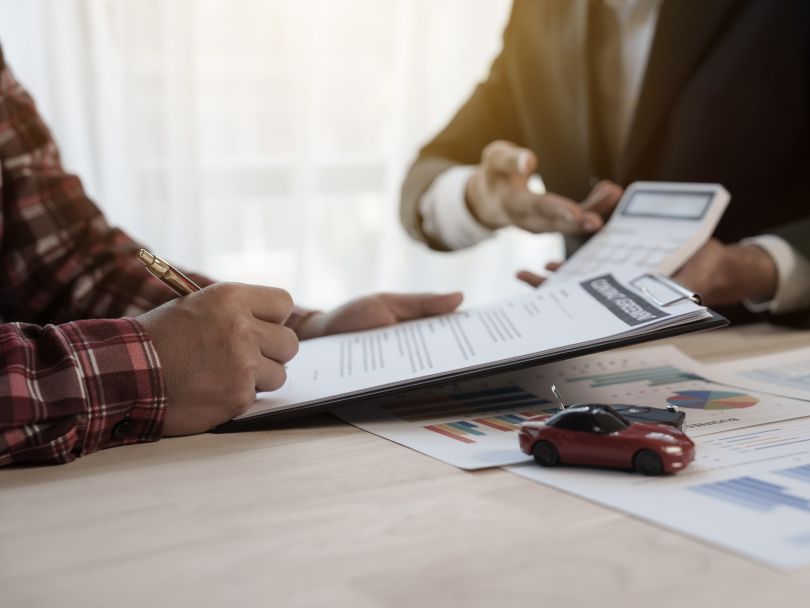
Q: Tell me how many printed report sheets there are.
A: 3